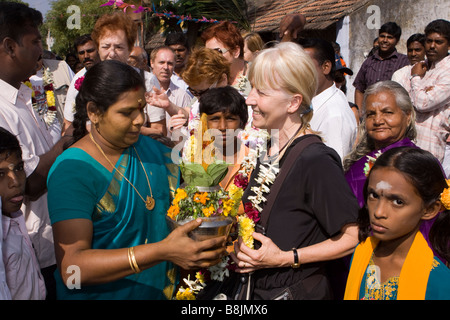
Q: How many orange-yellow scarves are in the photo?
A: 1